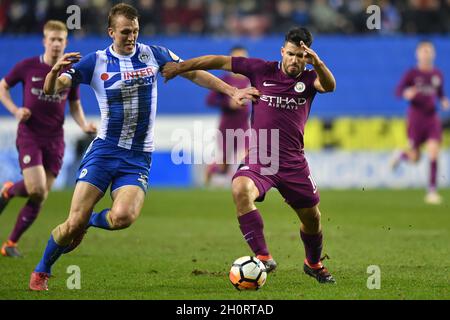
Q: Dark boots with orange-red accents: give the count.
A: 4